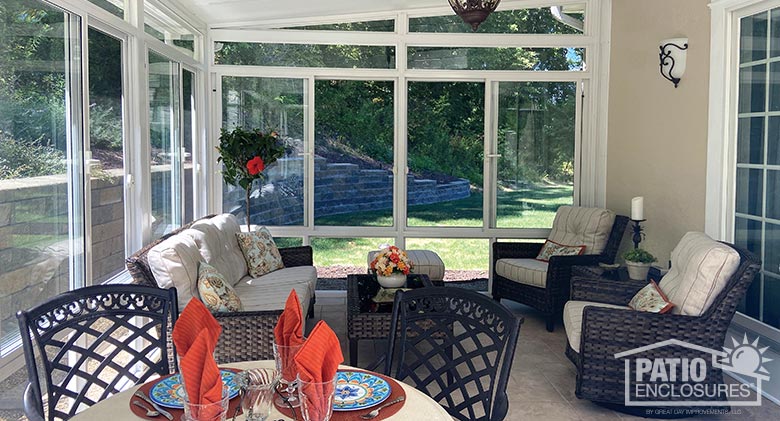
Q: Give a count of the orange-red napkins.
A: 4